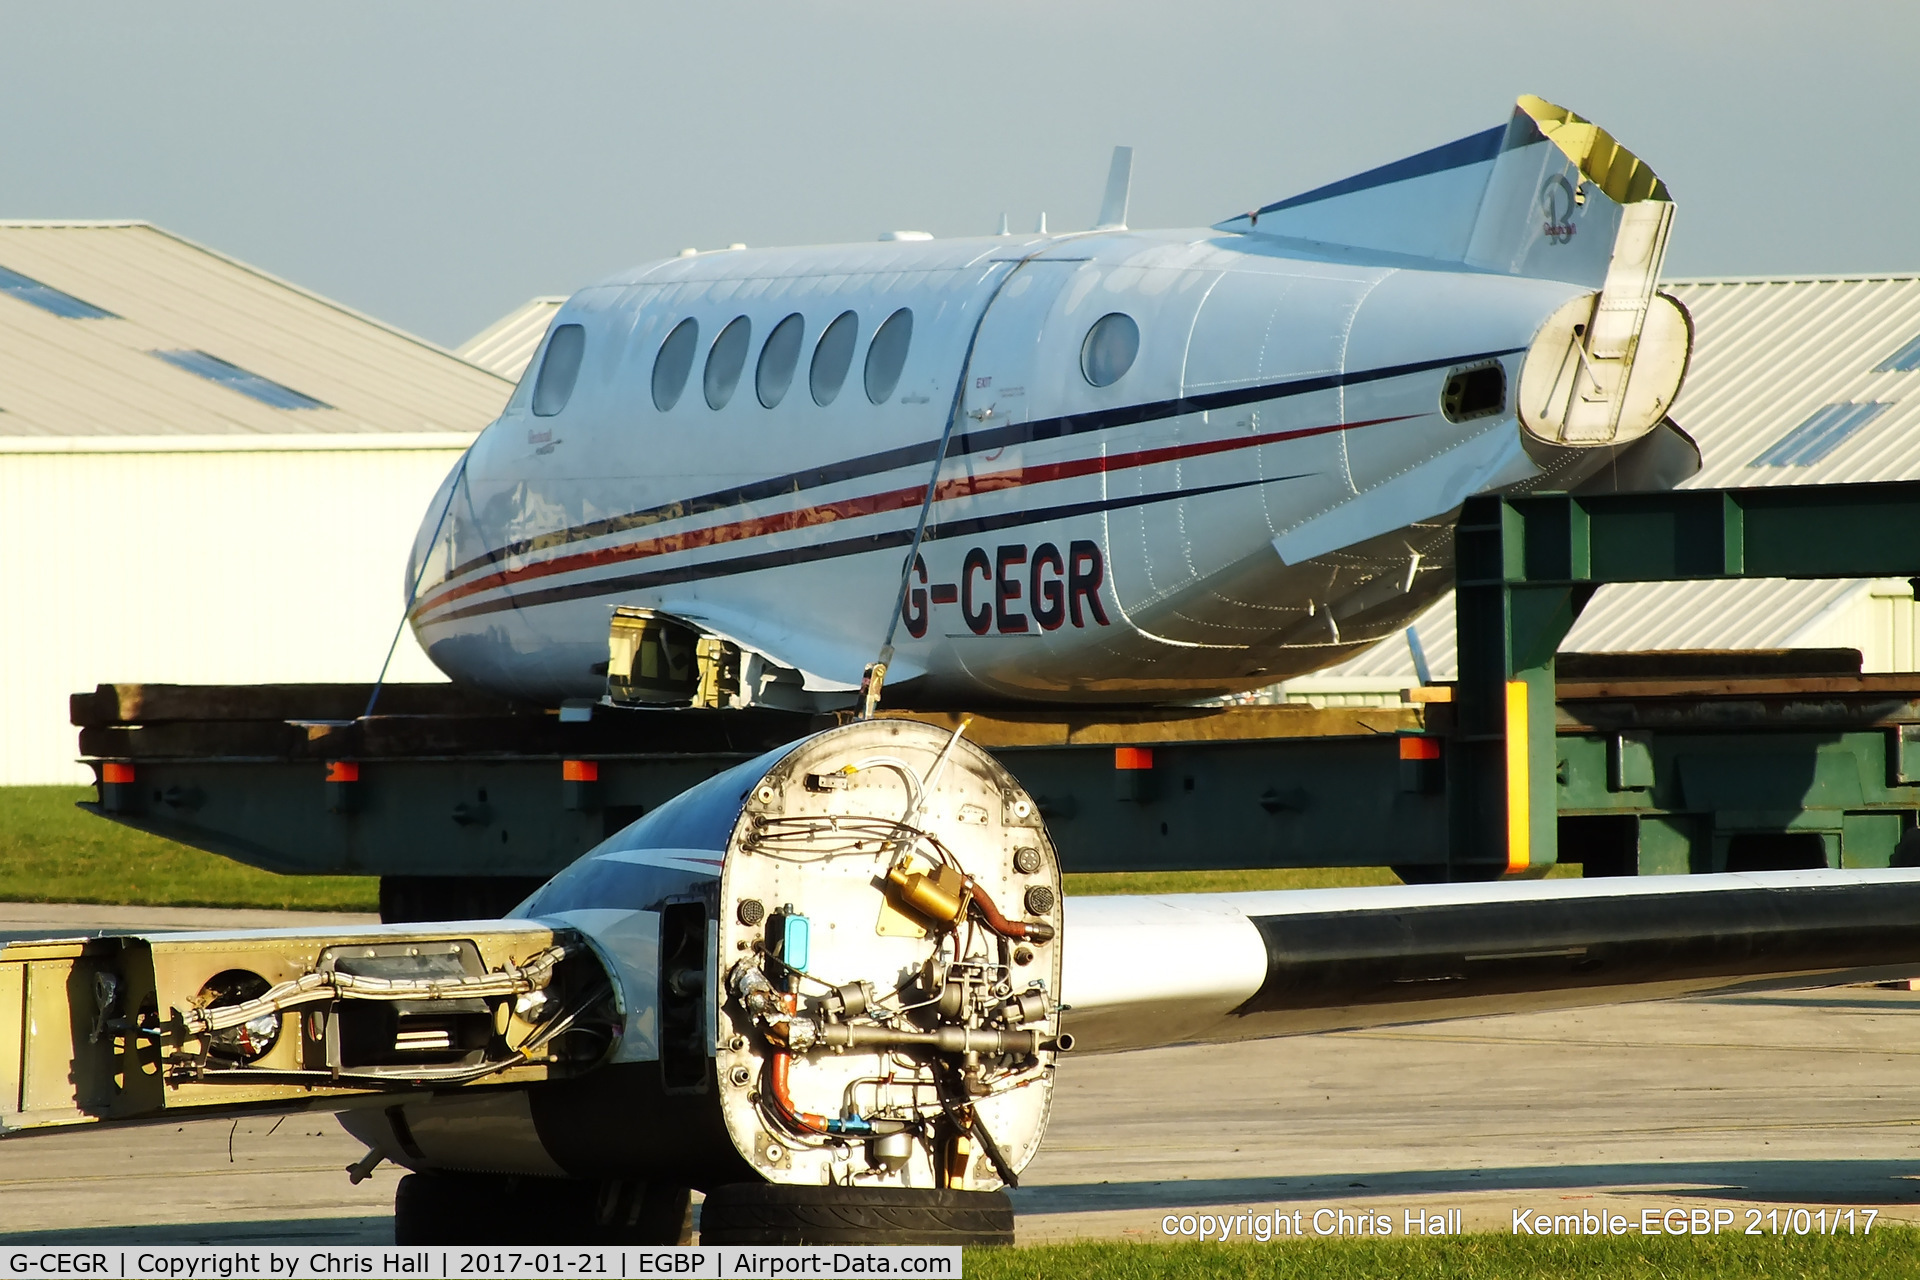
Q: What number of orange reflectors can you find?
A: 5